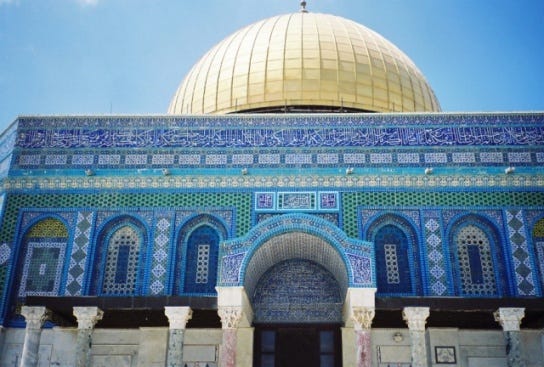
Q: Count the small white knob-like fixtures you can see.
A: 6